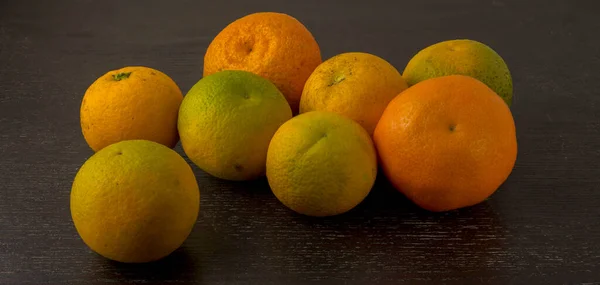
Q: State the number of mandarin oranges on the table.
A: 8